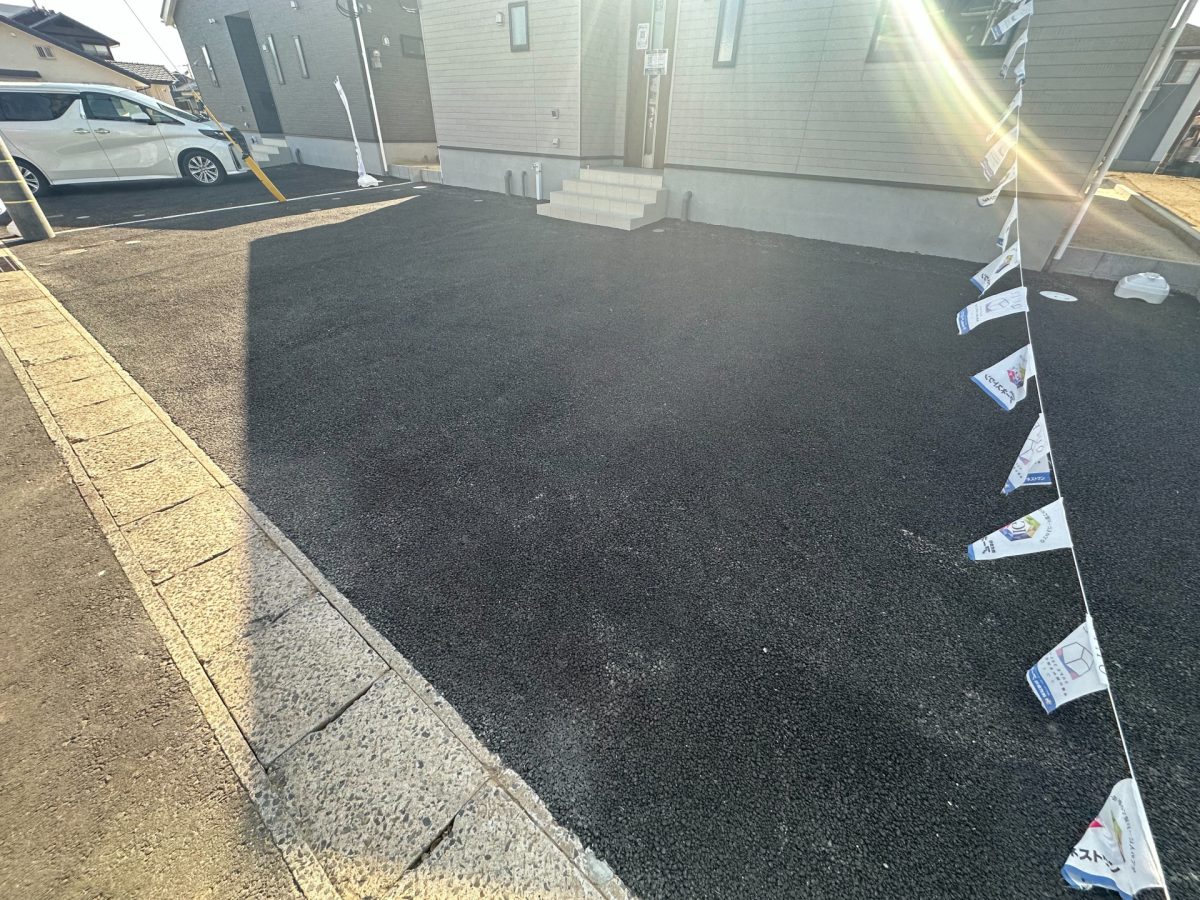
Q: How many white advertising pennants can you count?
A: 14